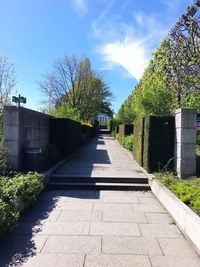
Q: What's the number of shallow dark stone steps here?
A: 2